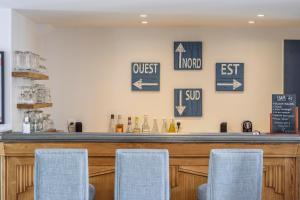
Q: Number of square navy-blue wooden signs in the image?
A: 4